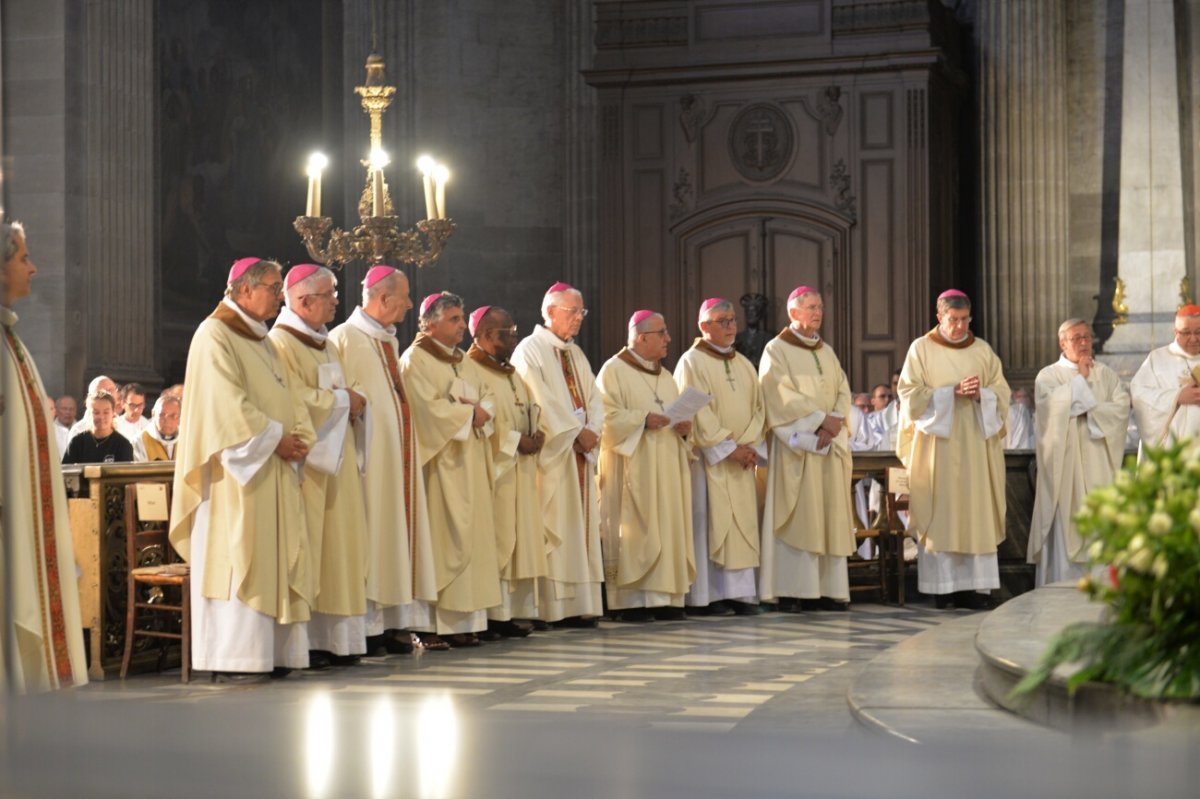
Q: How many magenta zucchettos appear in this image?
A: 10